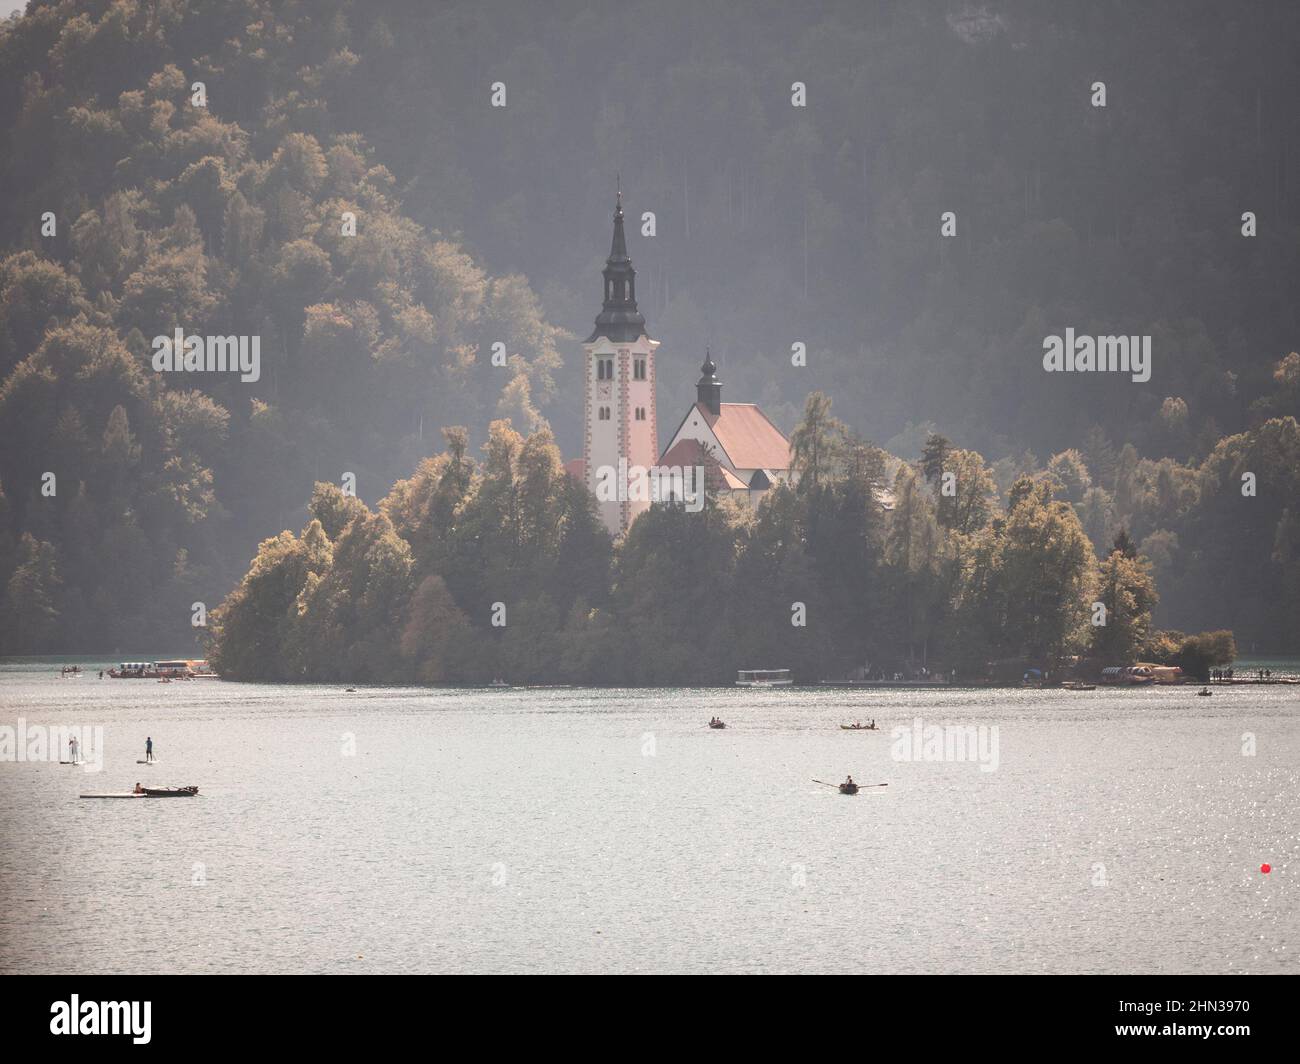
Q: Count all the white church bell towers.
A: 1